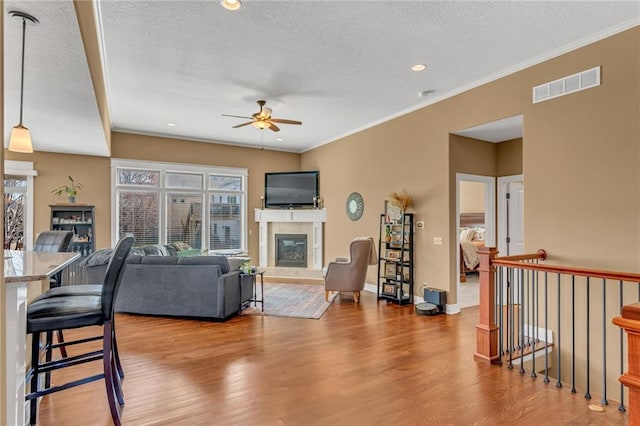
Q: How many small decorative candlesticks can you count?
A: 3